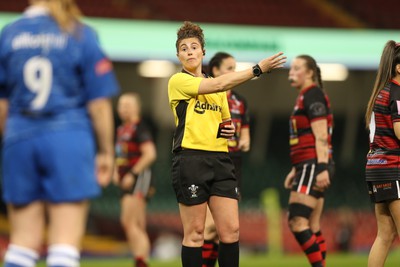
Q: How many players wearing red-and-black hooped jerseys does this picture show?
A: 4